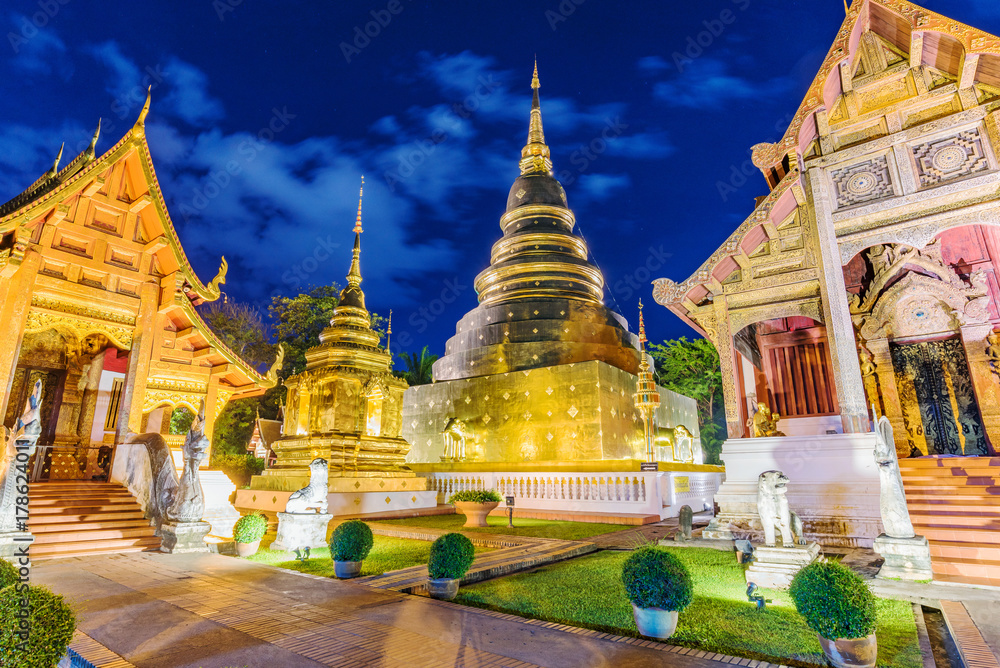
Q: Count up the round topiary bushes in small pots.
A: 5